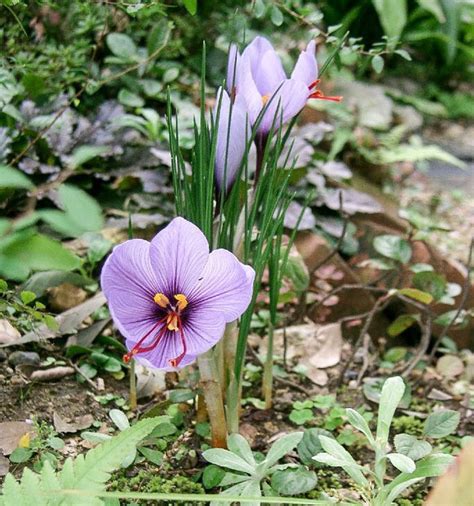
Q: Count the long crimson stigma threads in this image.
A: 6